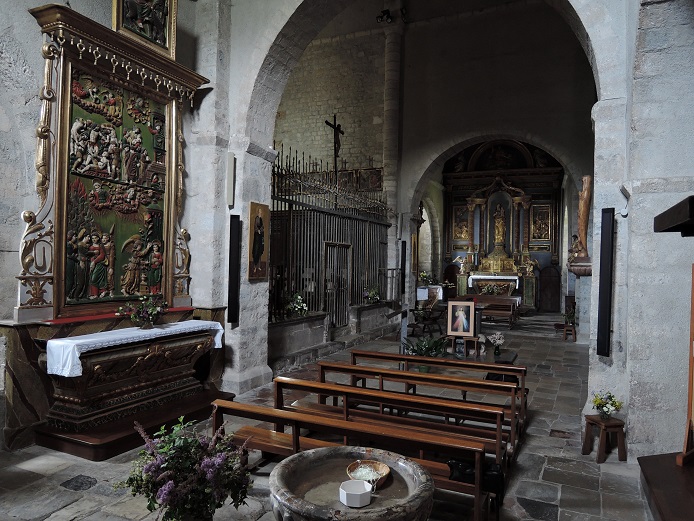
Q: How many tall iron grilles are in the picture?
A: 1